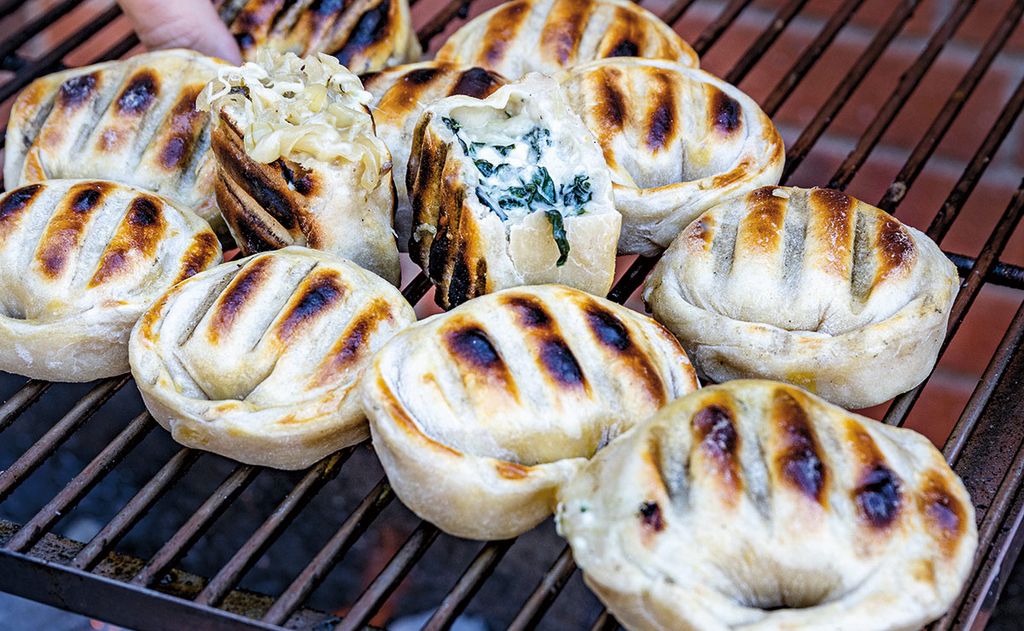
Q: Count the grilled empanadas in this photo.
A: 12